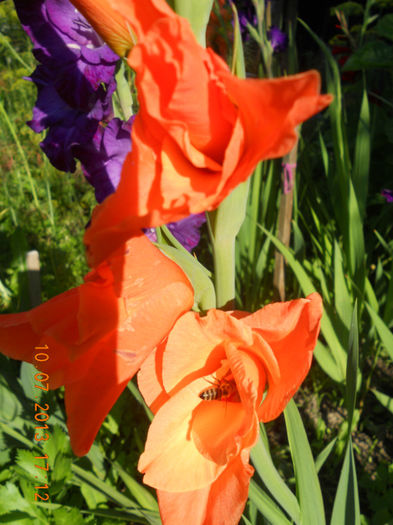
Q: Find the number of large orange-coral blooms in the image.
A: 3